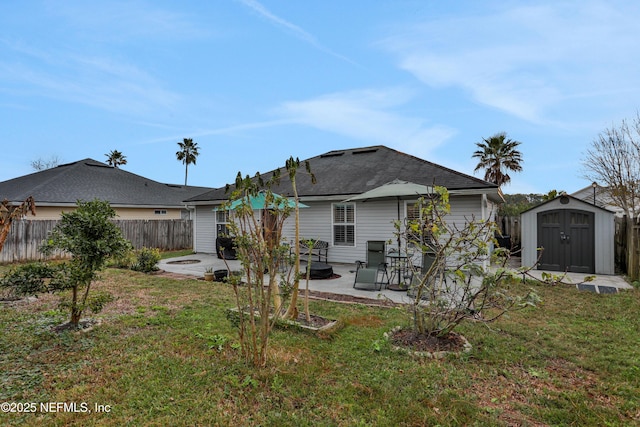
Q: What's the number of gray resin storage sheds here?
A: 1